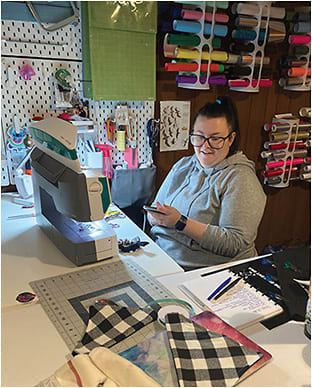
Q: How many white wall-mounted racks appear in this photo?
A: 4